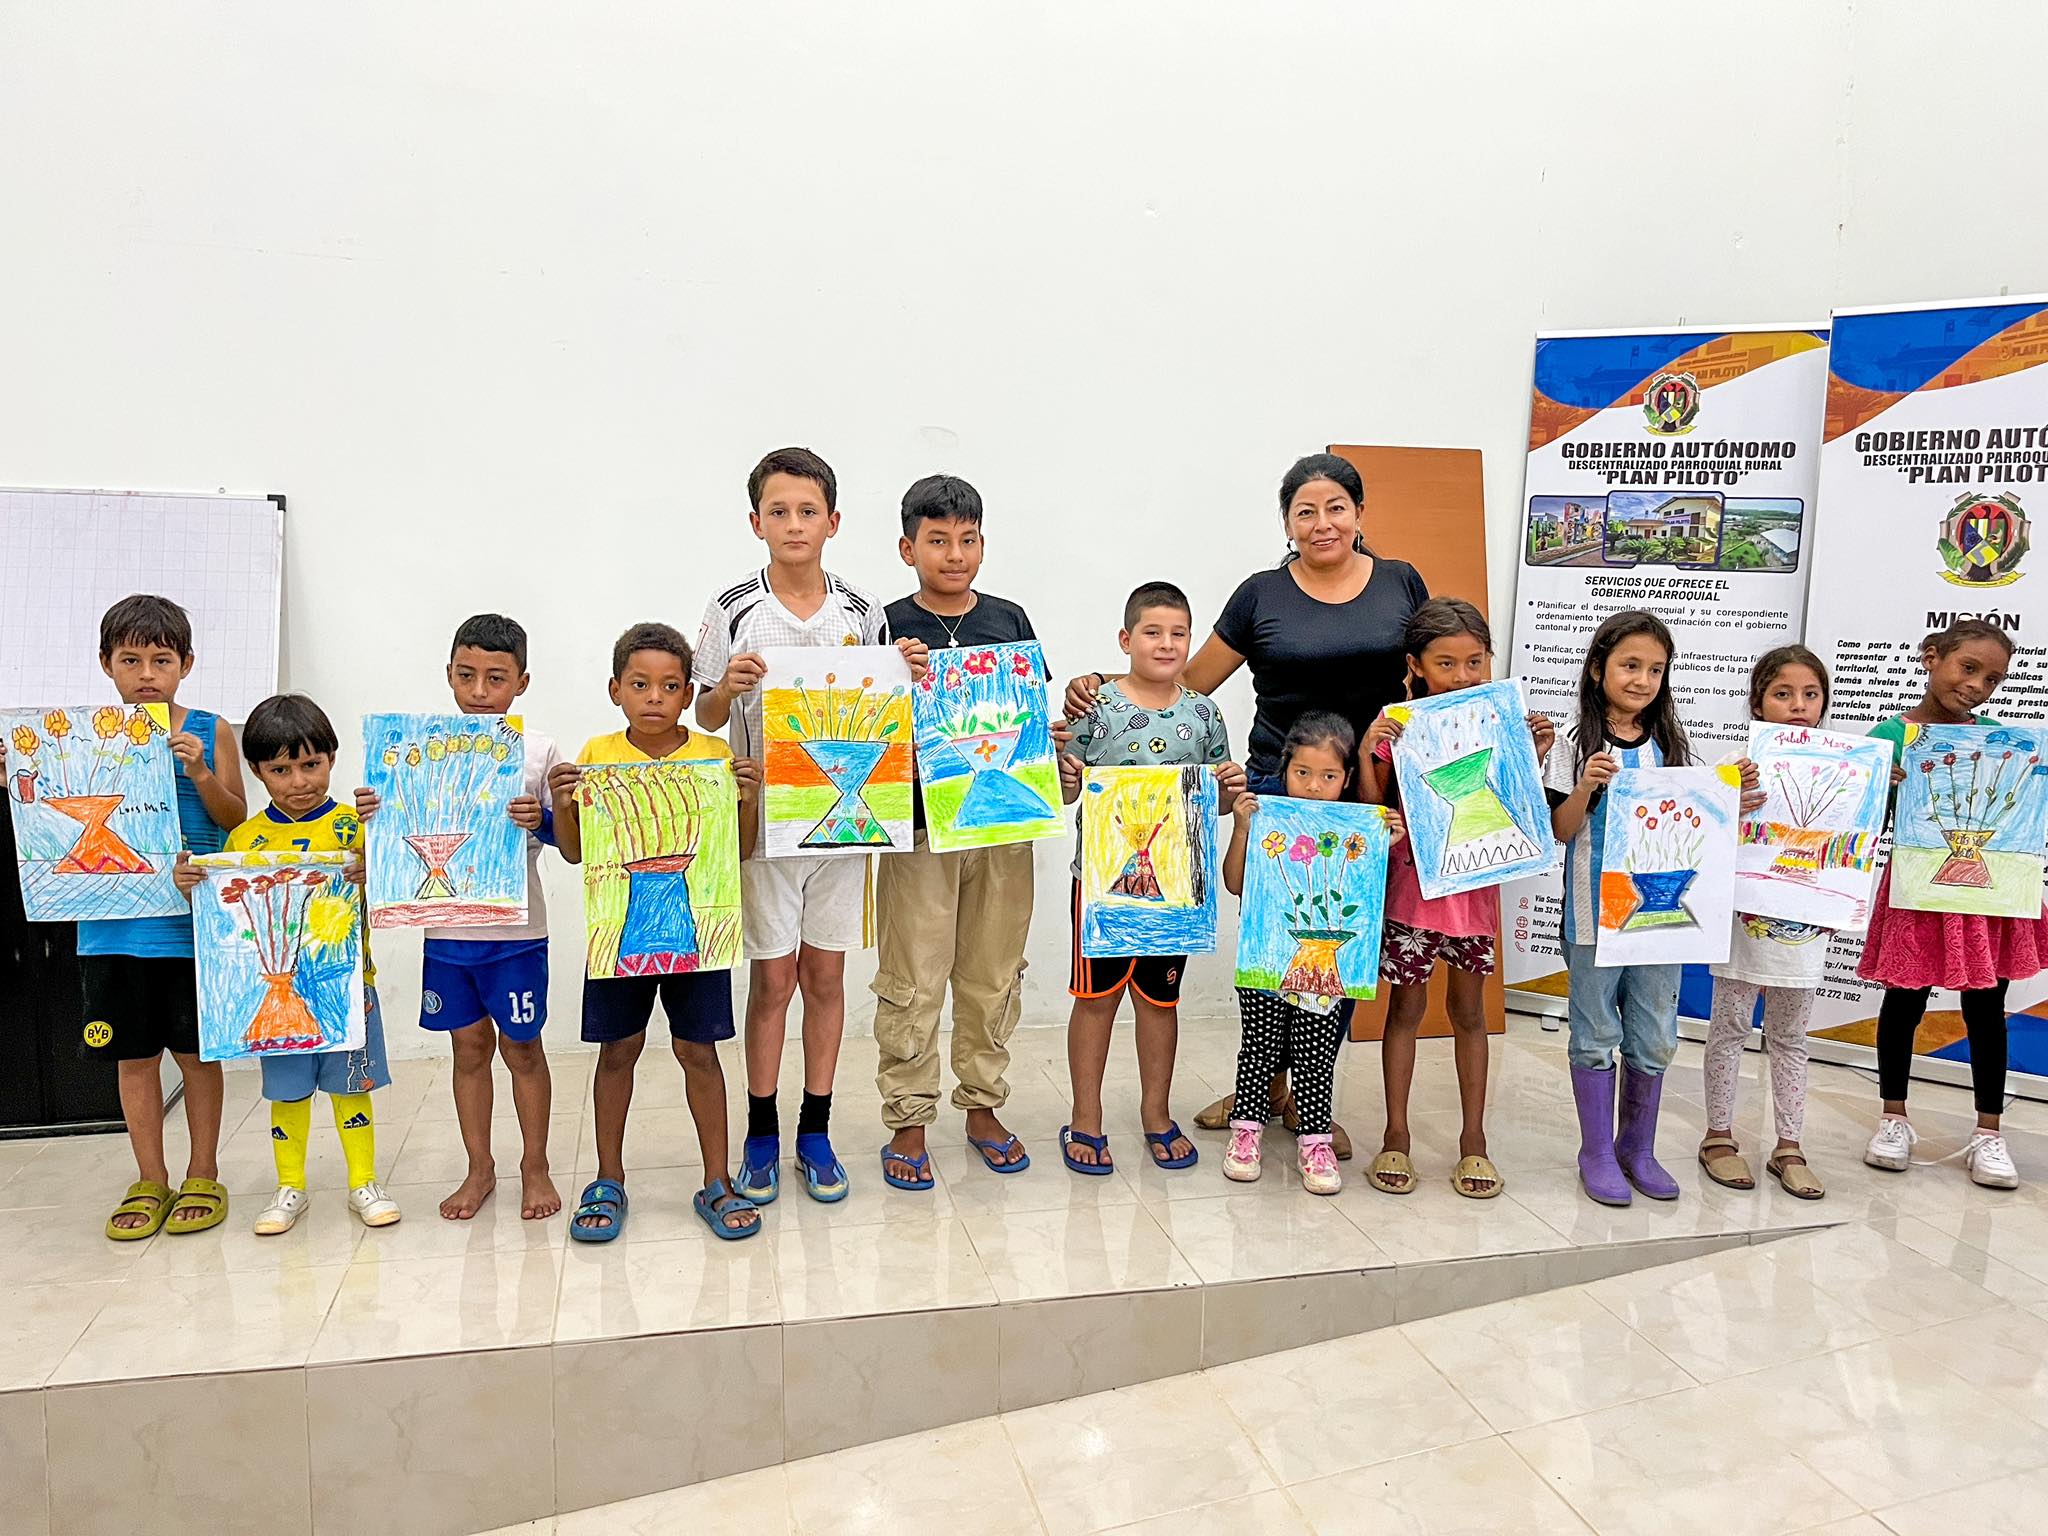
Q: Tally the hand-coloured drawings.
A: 12